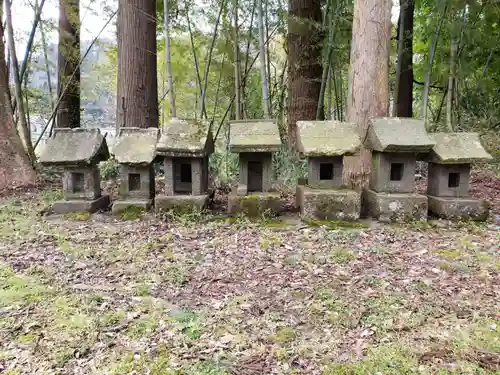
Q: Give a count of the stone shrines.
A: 7